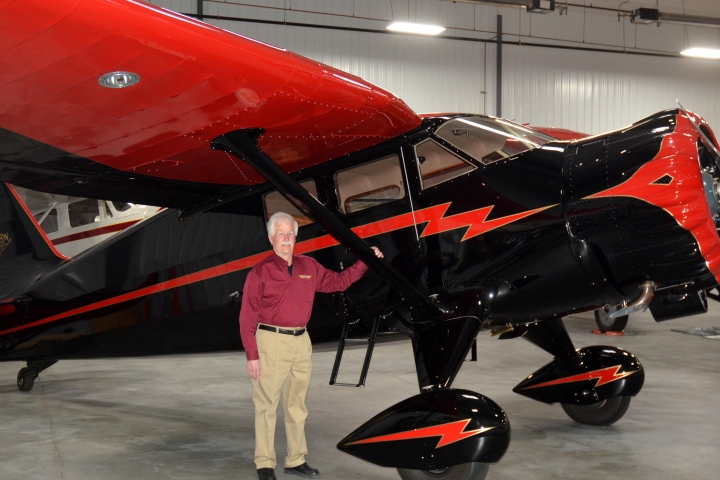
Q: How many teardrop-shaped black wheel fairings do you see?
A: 2